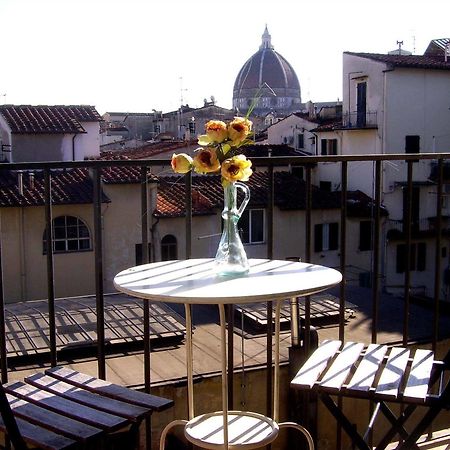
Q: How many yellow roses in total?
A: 5